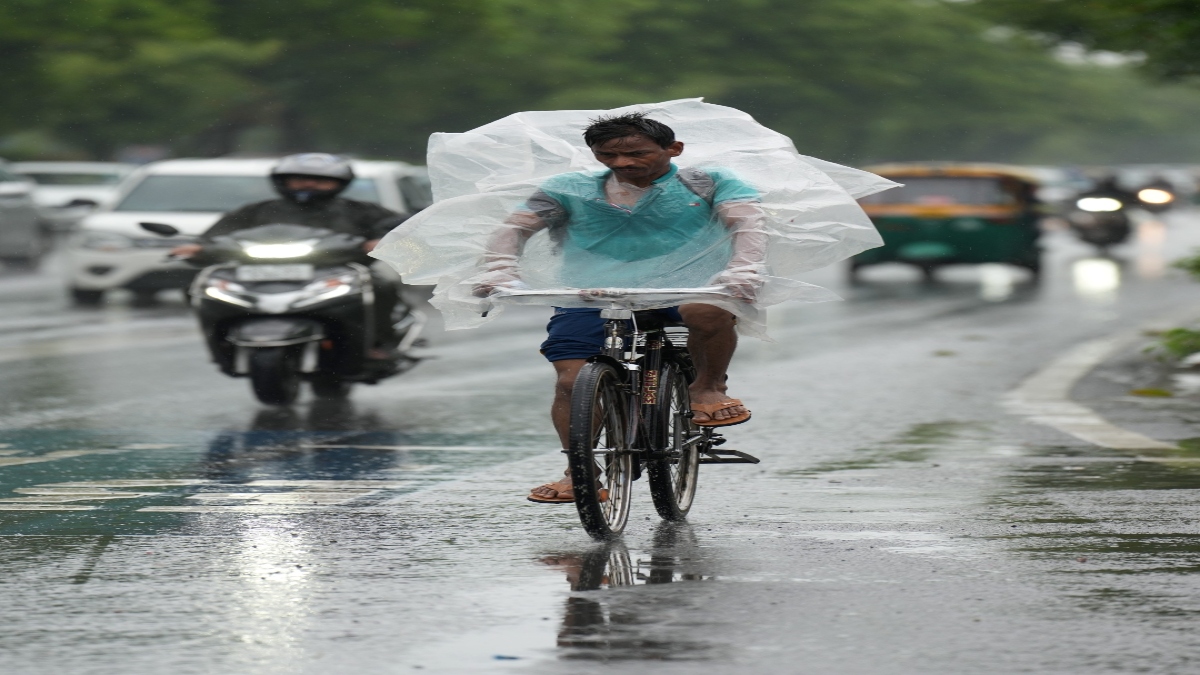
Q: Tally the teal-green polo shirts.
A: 1